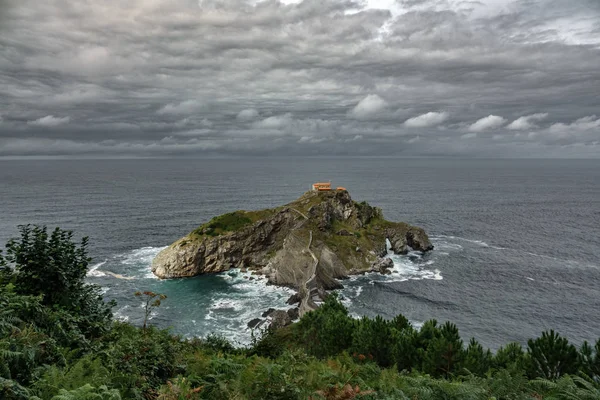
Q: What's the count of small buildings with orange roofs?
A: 2